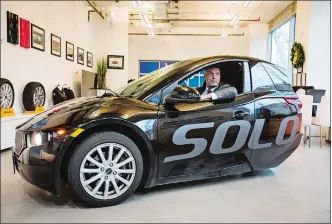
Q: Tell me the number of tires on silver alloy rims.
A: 3